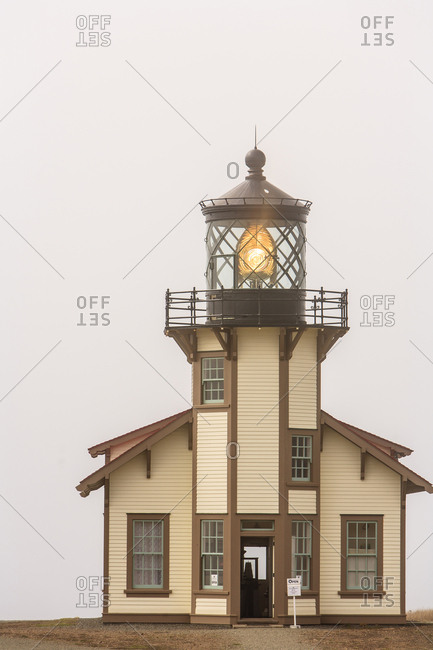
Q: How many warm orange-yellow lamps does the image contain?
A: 1